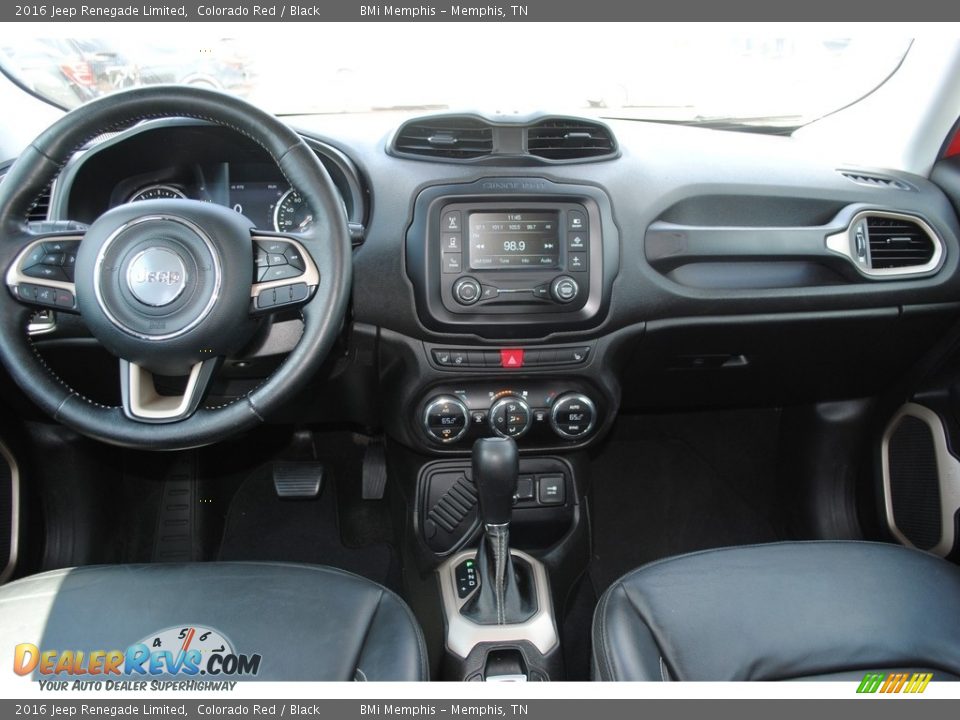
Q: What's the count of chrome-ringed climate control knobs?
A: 3